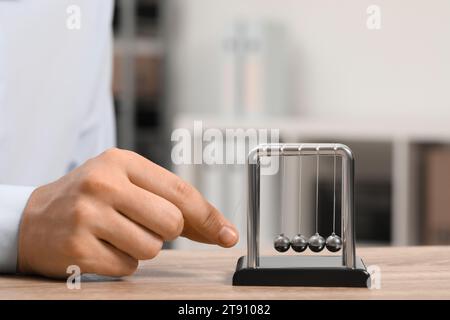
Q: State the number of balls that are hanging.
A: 4